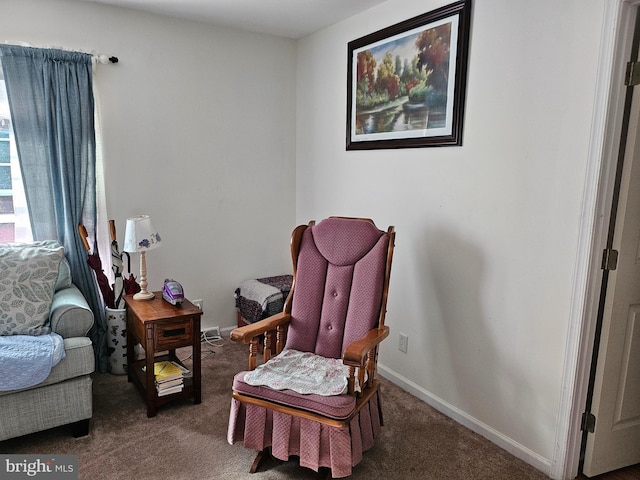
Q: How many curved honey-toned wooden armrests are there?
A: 2